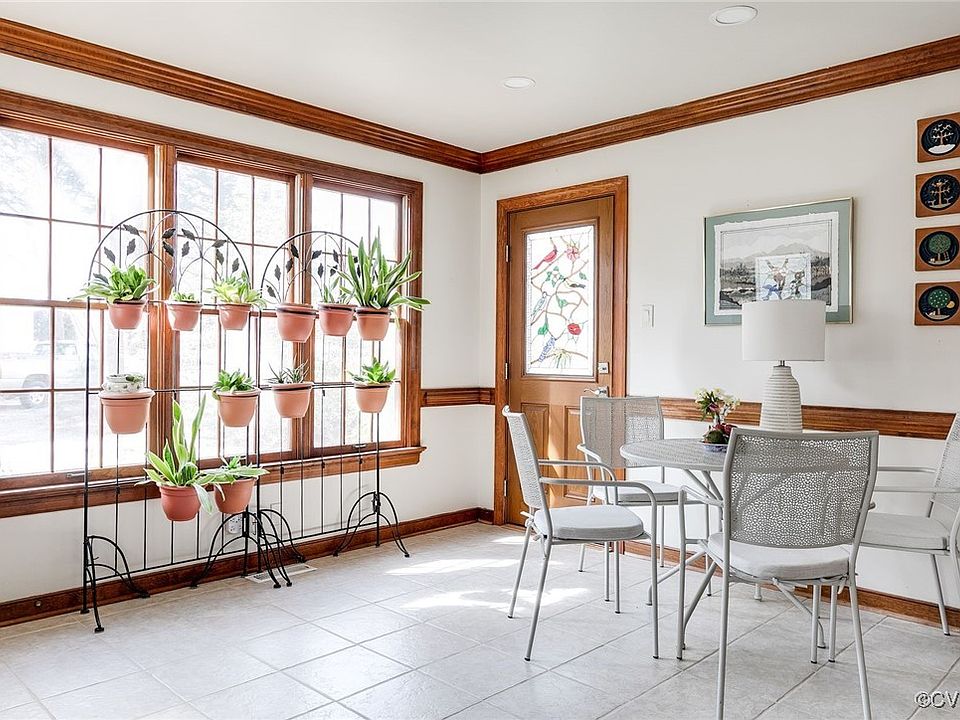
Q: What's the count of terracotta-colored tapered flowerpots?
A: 12